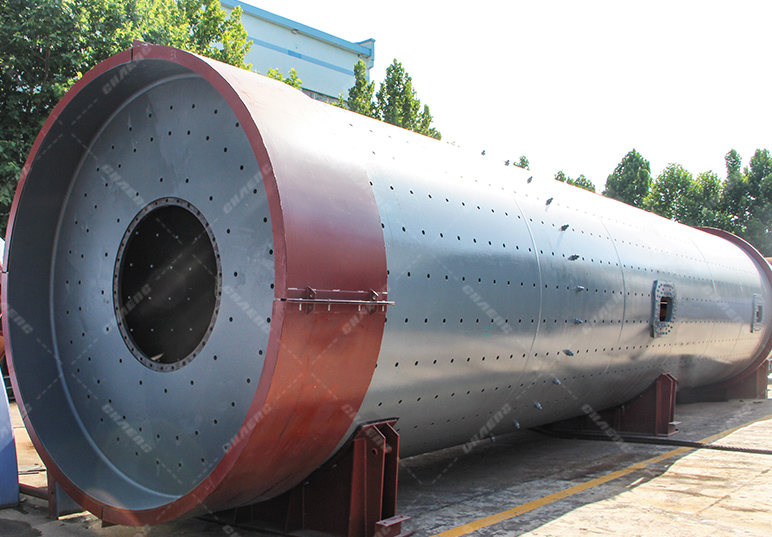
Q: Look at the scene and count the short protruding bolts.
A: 13